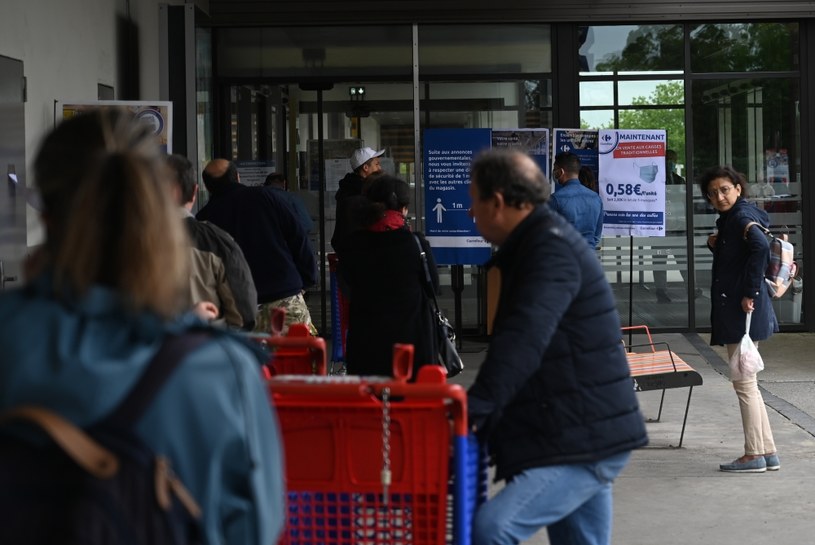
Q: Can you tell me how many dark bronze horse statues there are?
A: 0